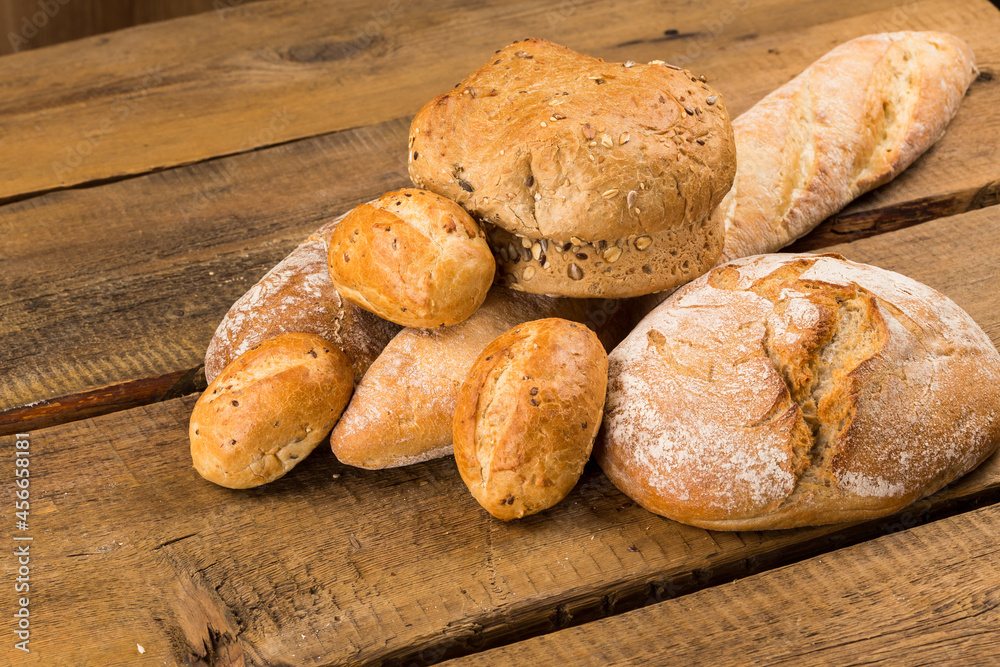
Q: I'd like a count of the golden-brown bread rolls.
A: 3